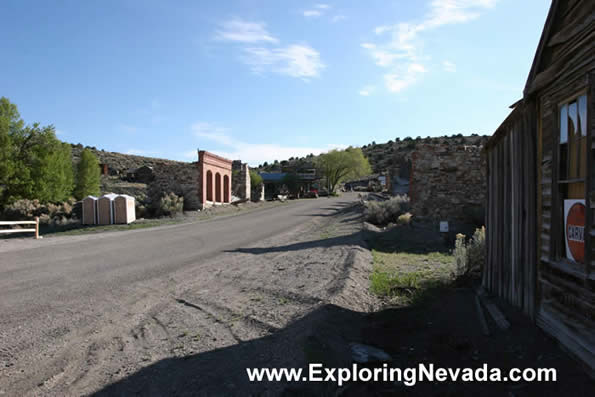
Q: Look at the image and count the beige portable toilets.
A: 3